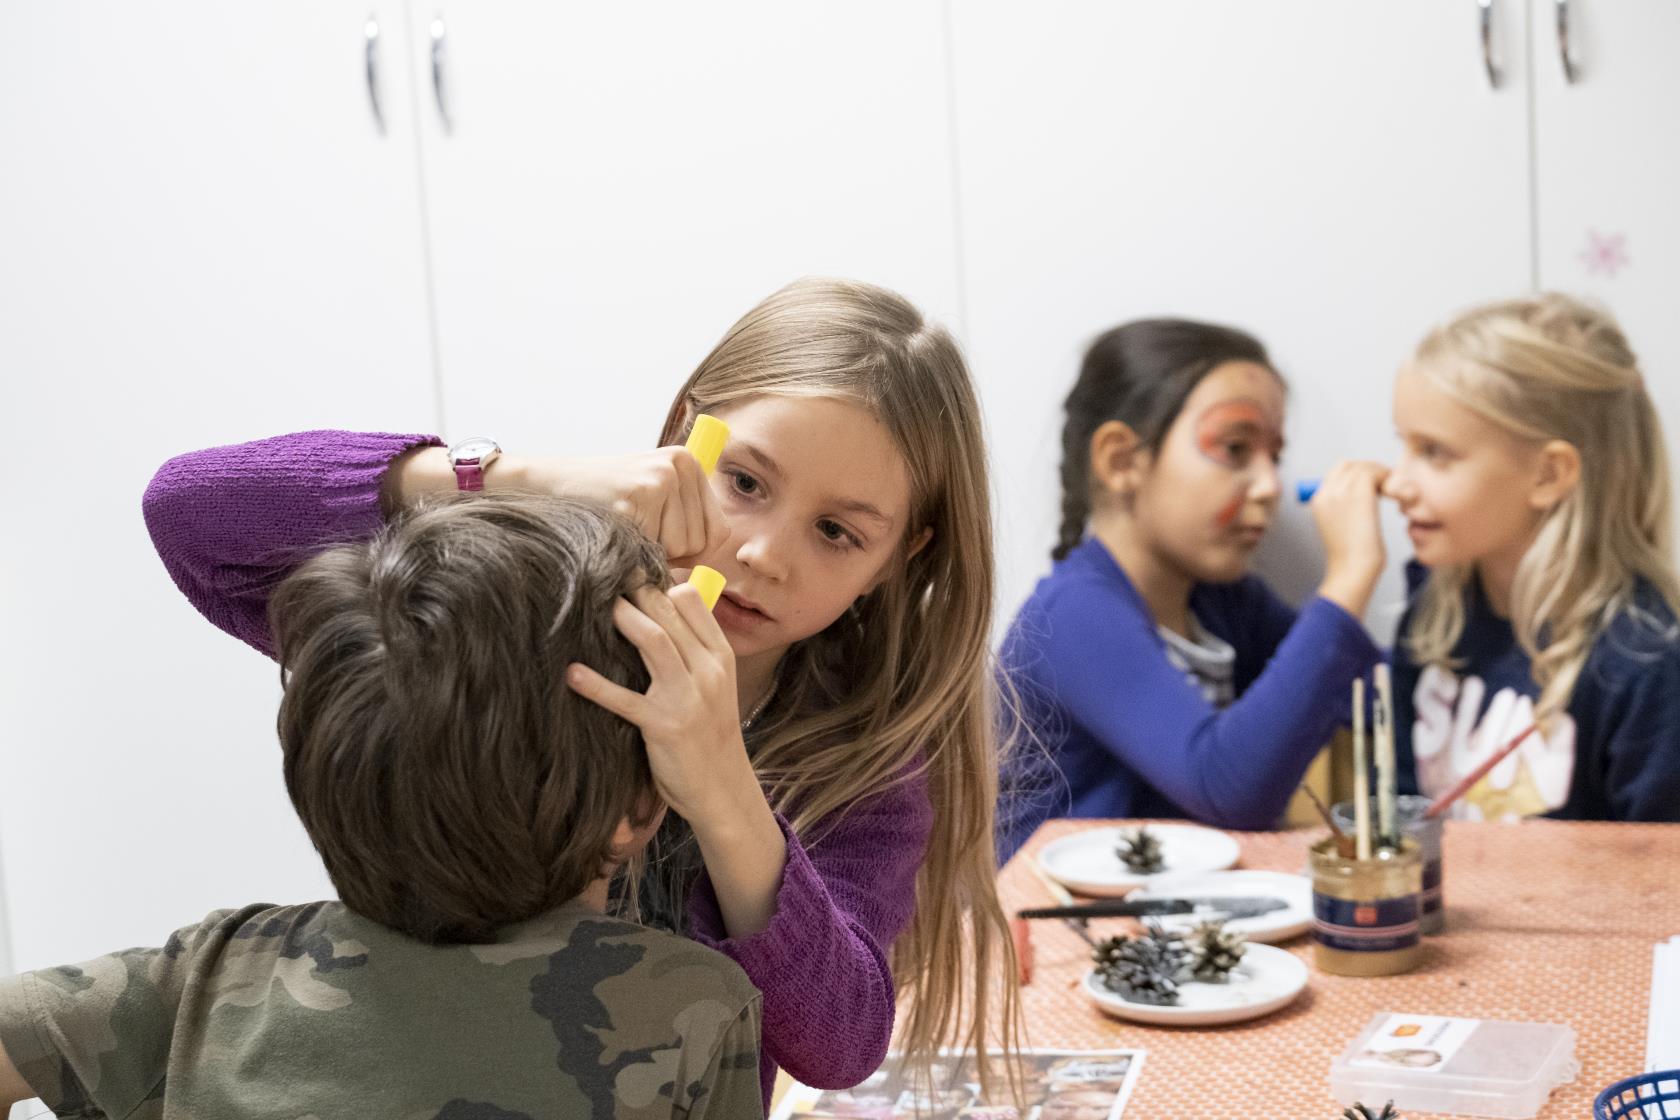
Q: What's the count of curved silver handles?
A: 4